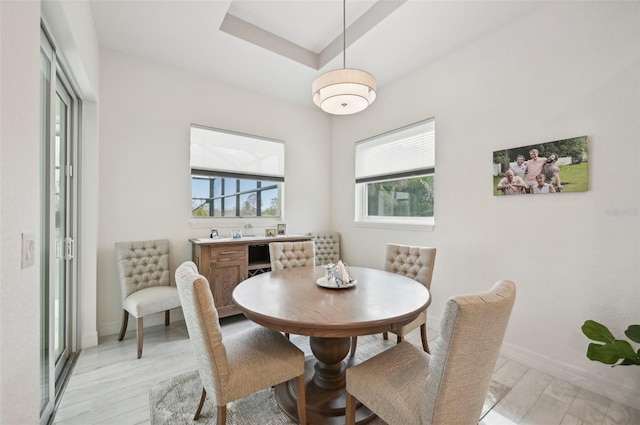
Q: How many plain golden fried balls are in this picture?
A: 0